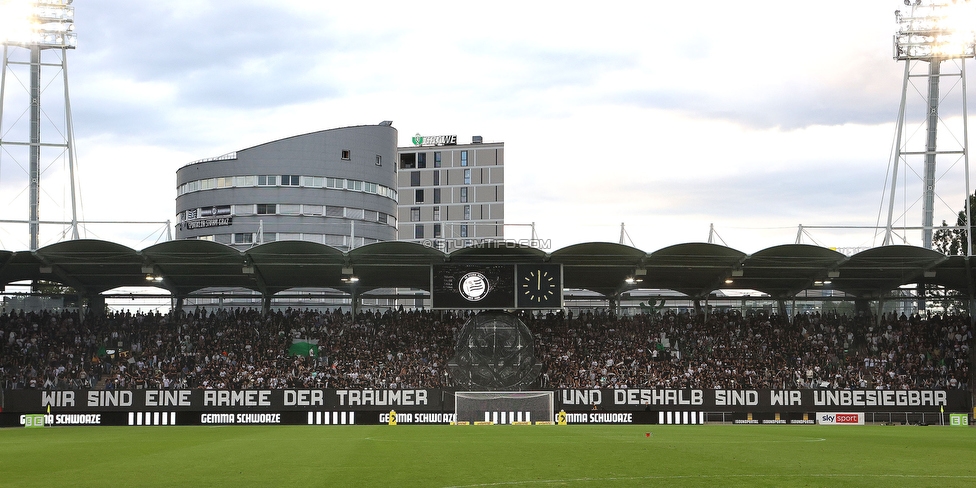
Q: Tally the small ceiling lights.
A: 9